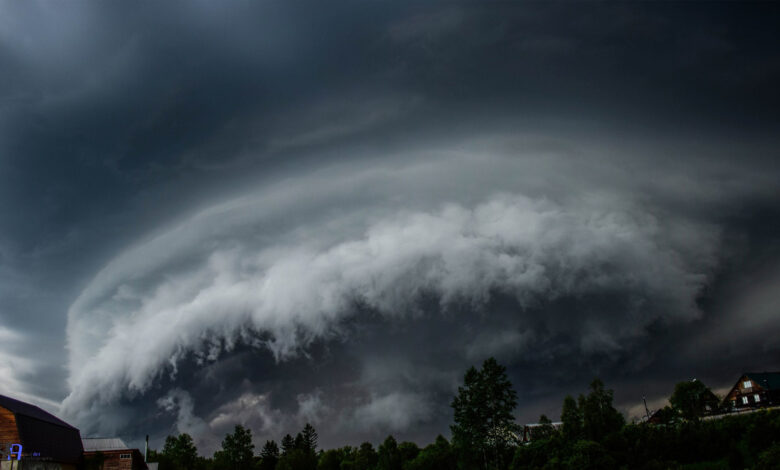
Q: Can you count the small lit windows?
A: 3